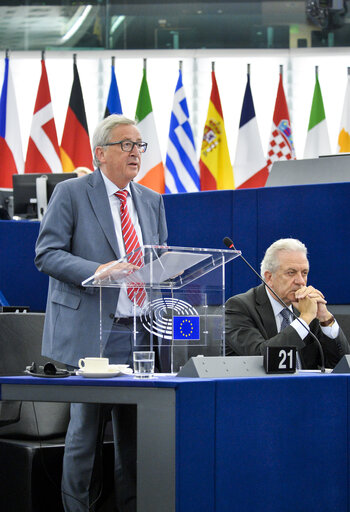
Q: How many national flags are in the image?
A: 11